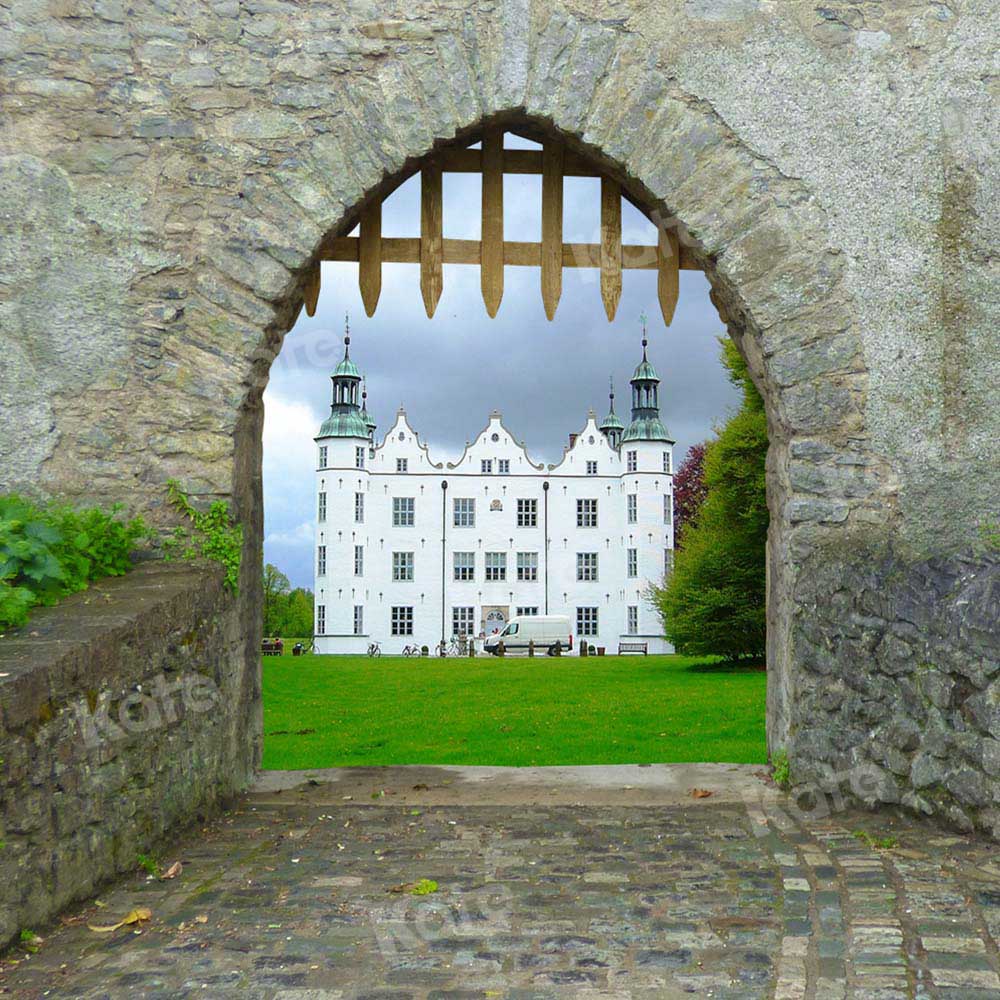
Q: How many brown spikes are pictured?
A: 7